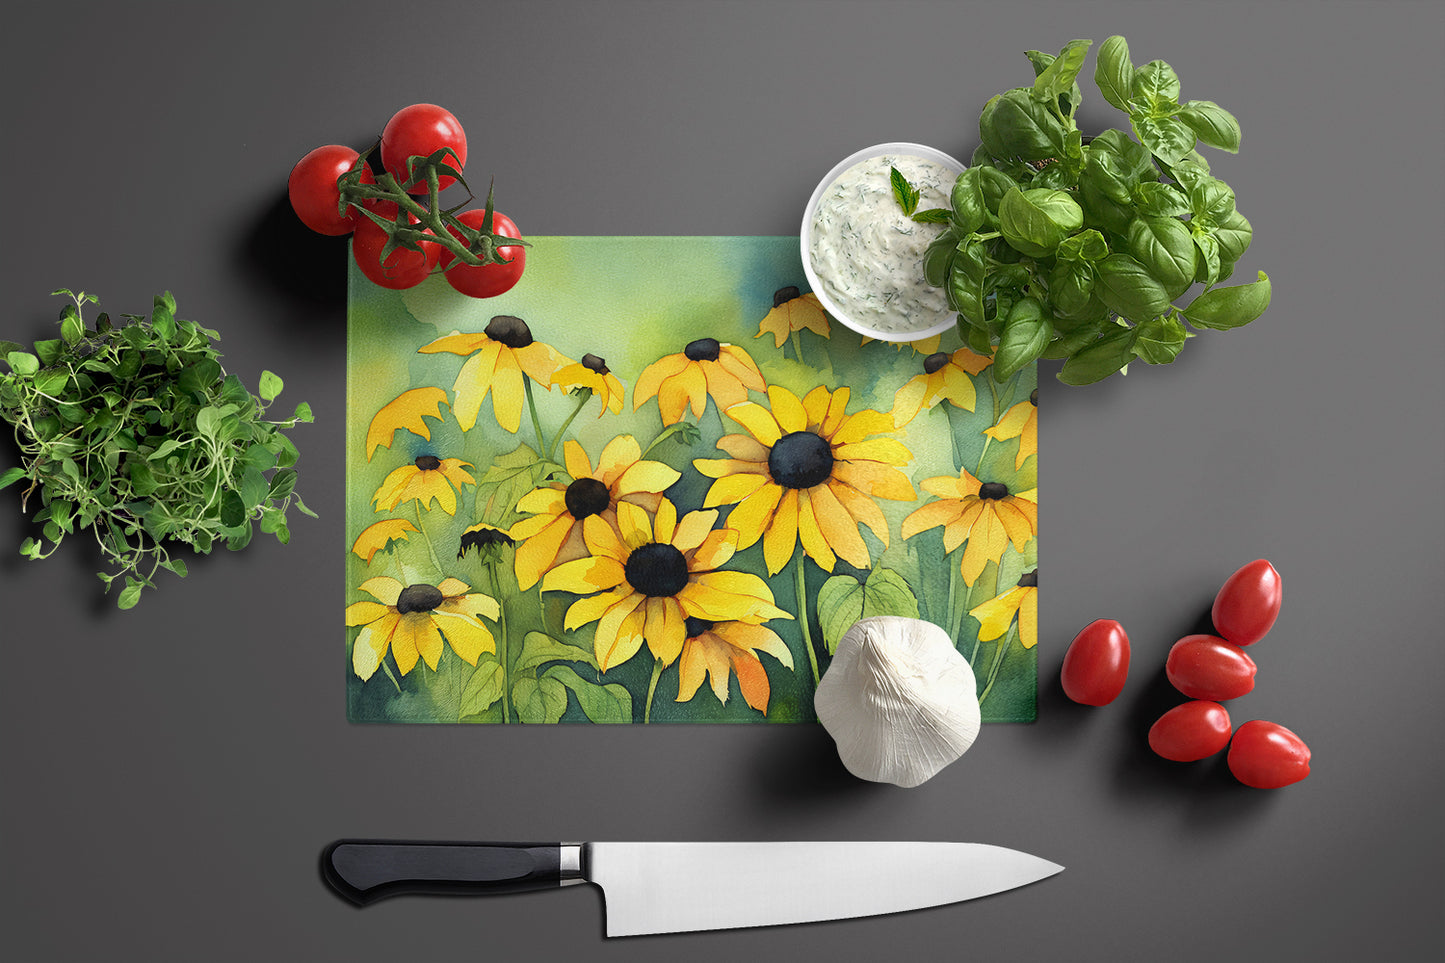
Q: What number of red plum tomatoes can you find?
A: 5